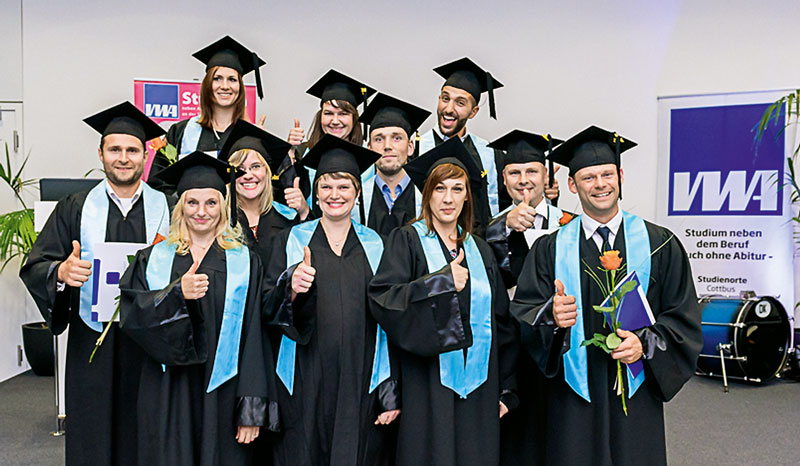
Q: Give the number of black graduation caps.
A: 11